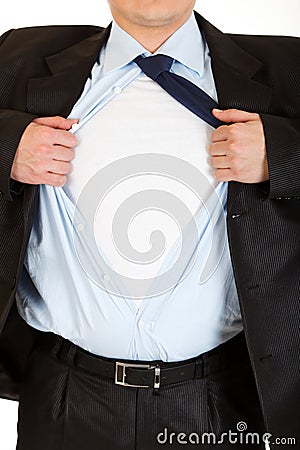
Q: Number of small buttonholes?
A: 3